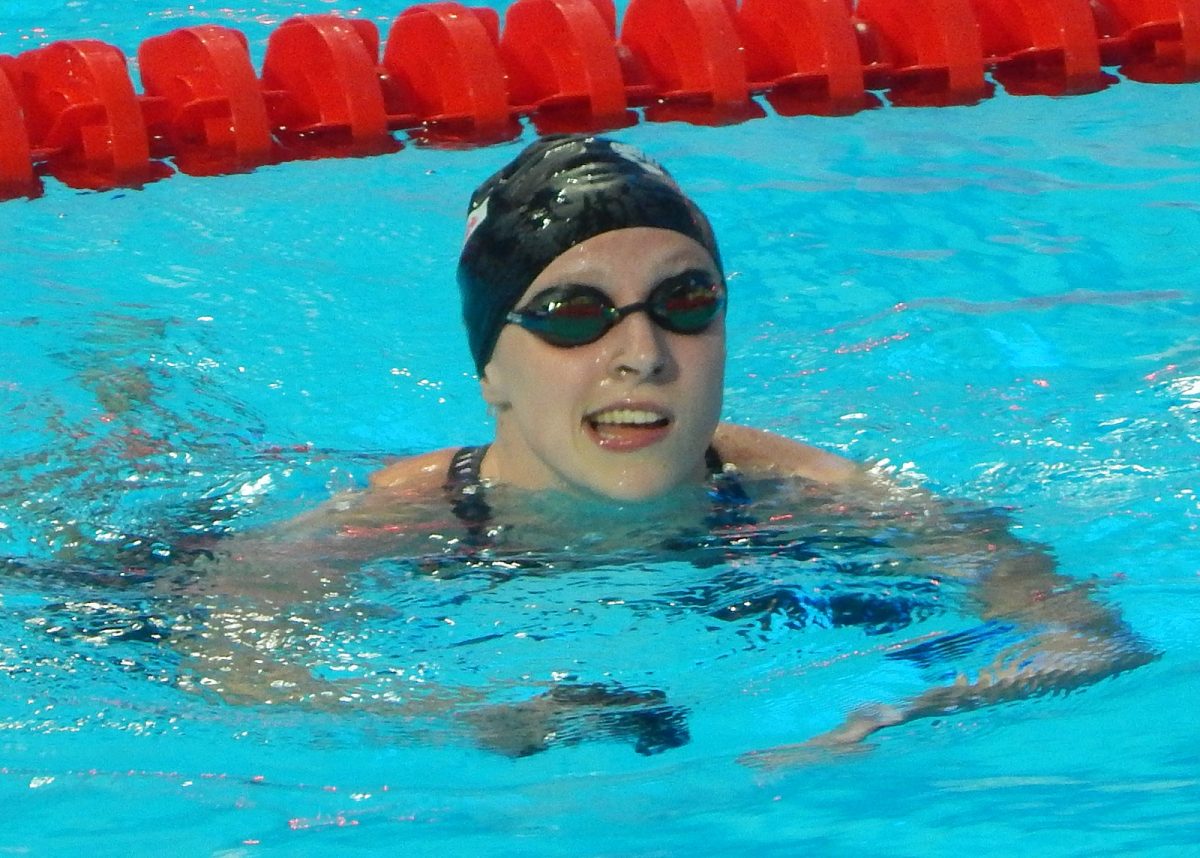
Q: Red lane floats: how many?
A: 11